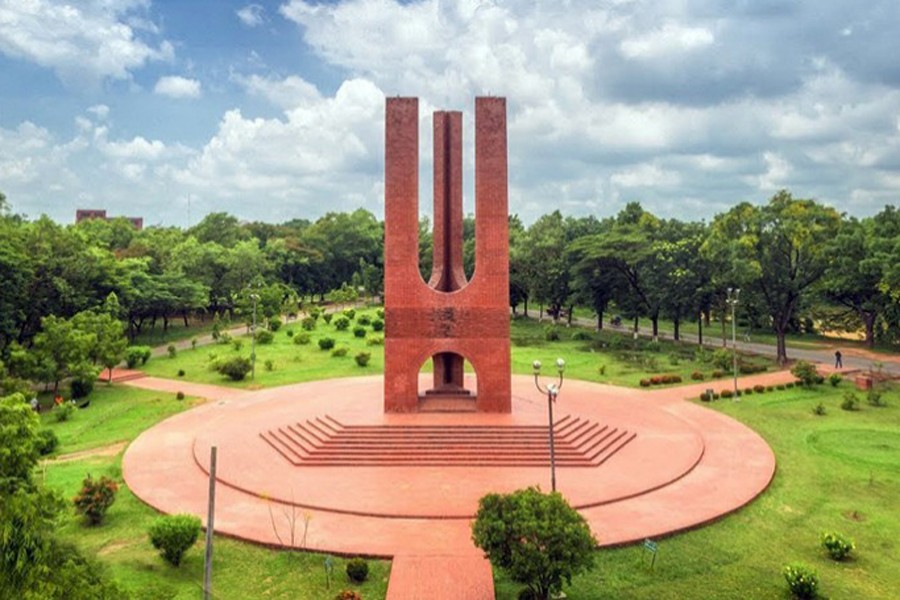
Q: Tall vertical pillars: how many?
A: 3